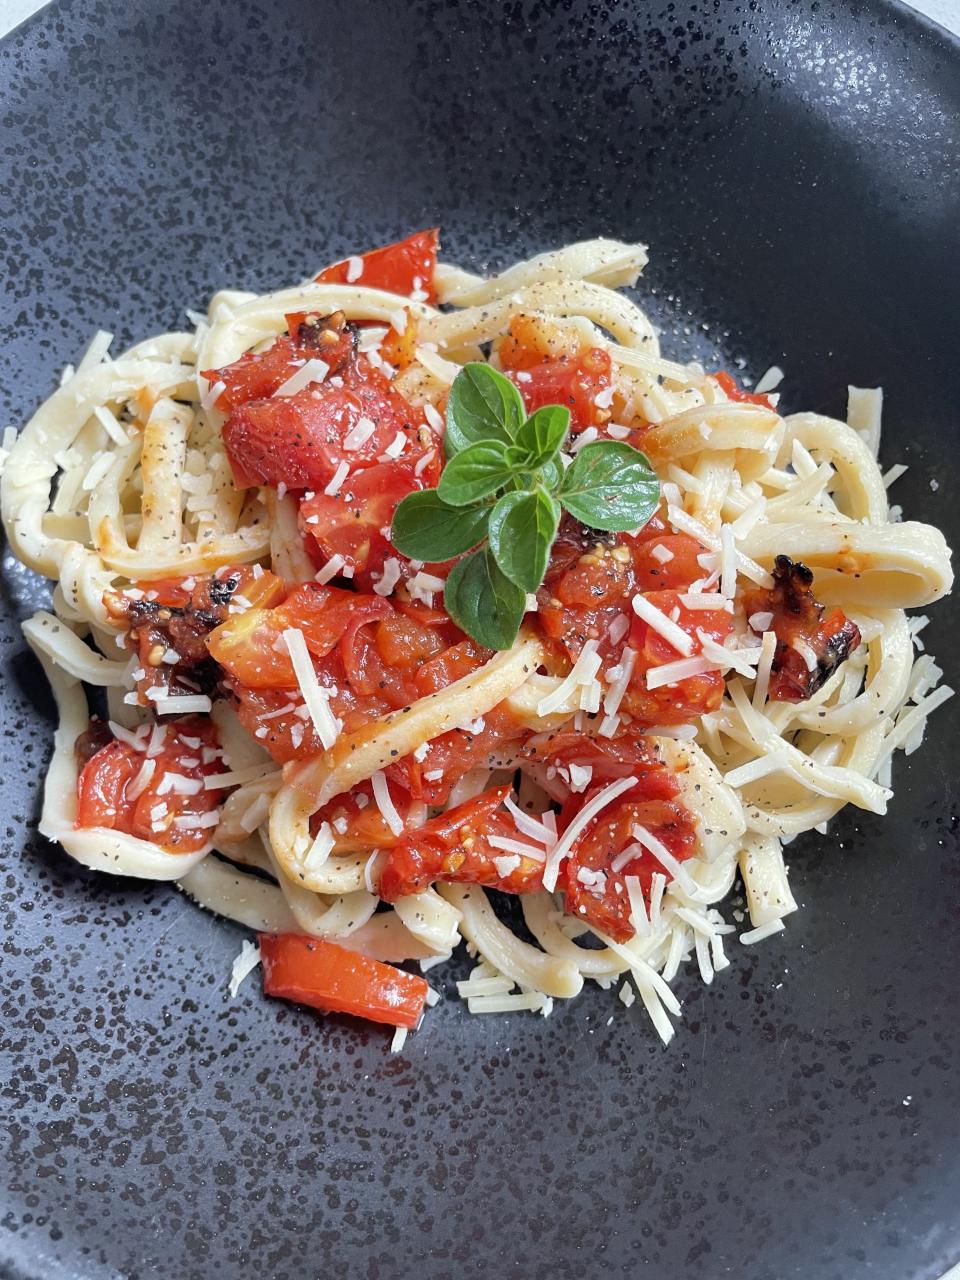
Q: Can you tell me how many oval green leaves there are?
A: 7